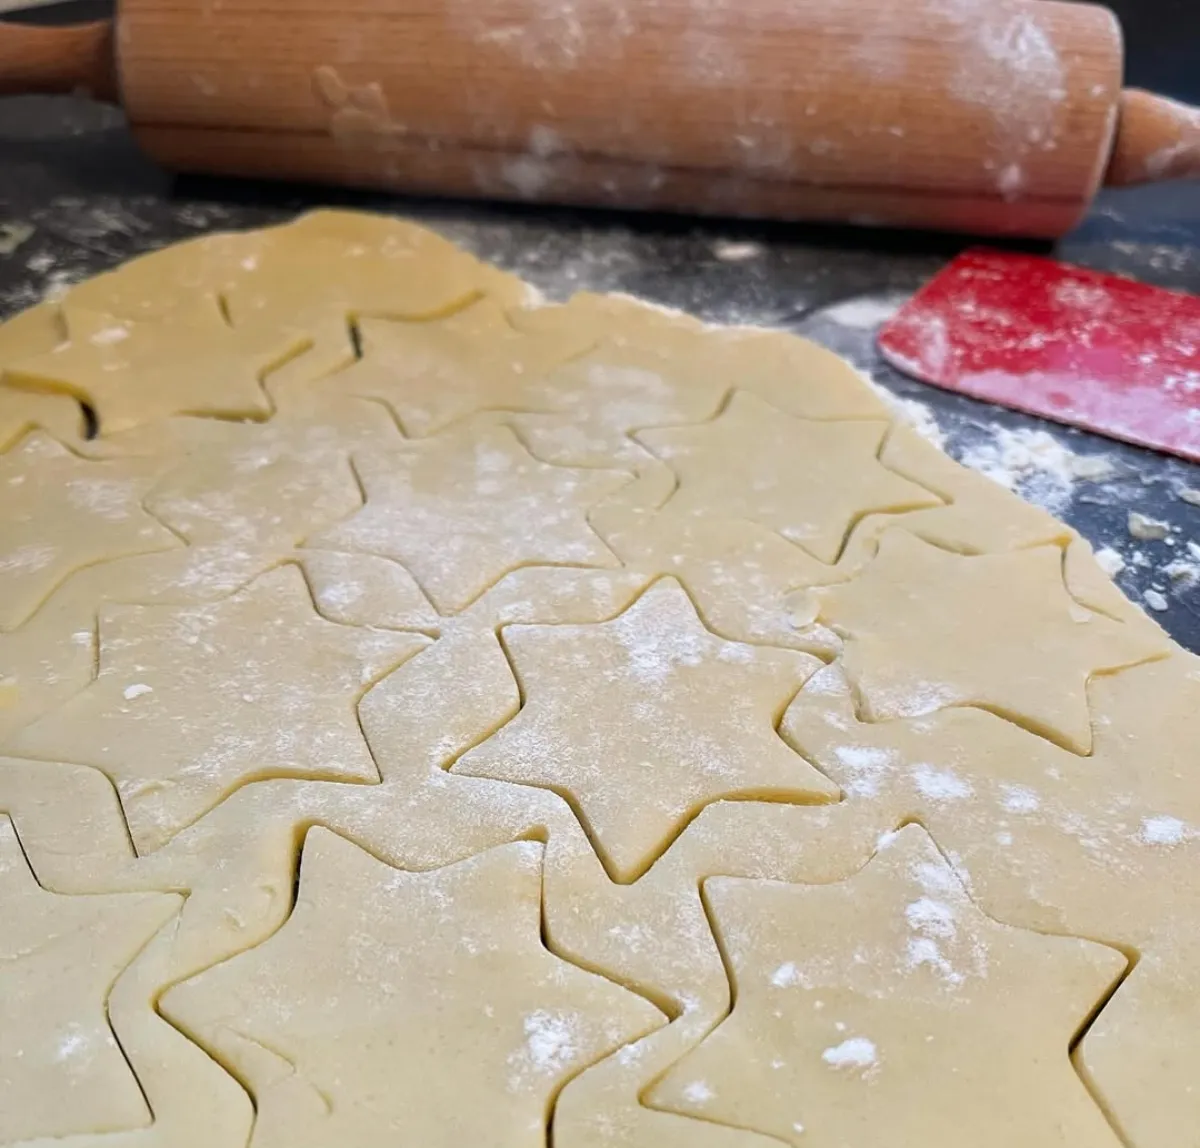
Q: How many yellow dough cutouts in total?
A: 11